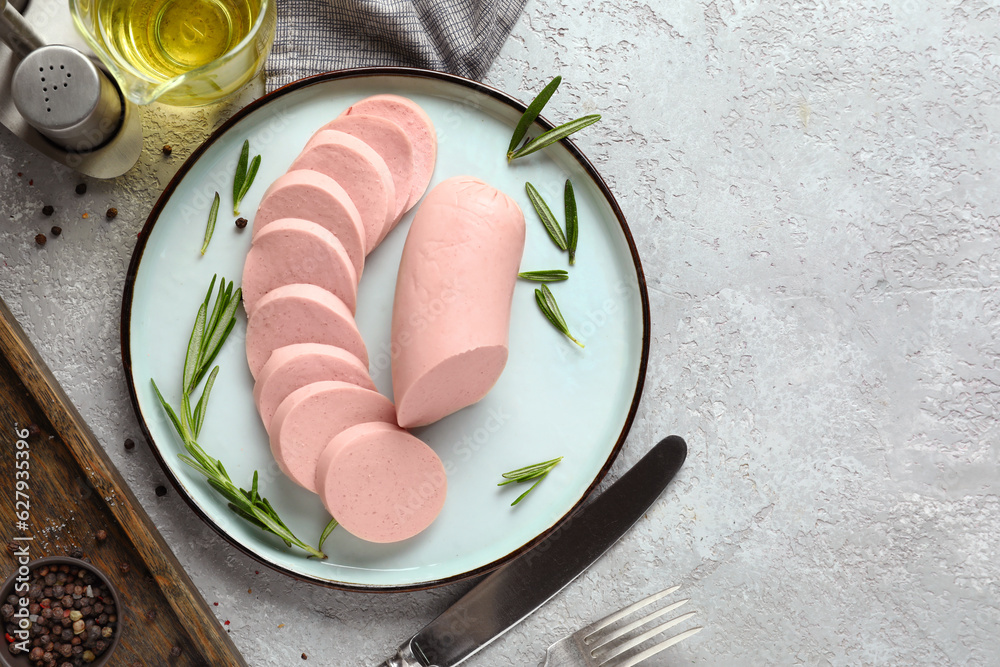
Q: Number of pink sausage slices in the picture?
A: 9